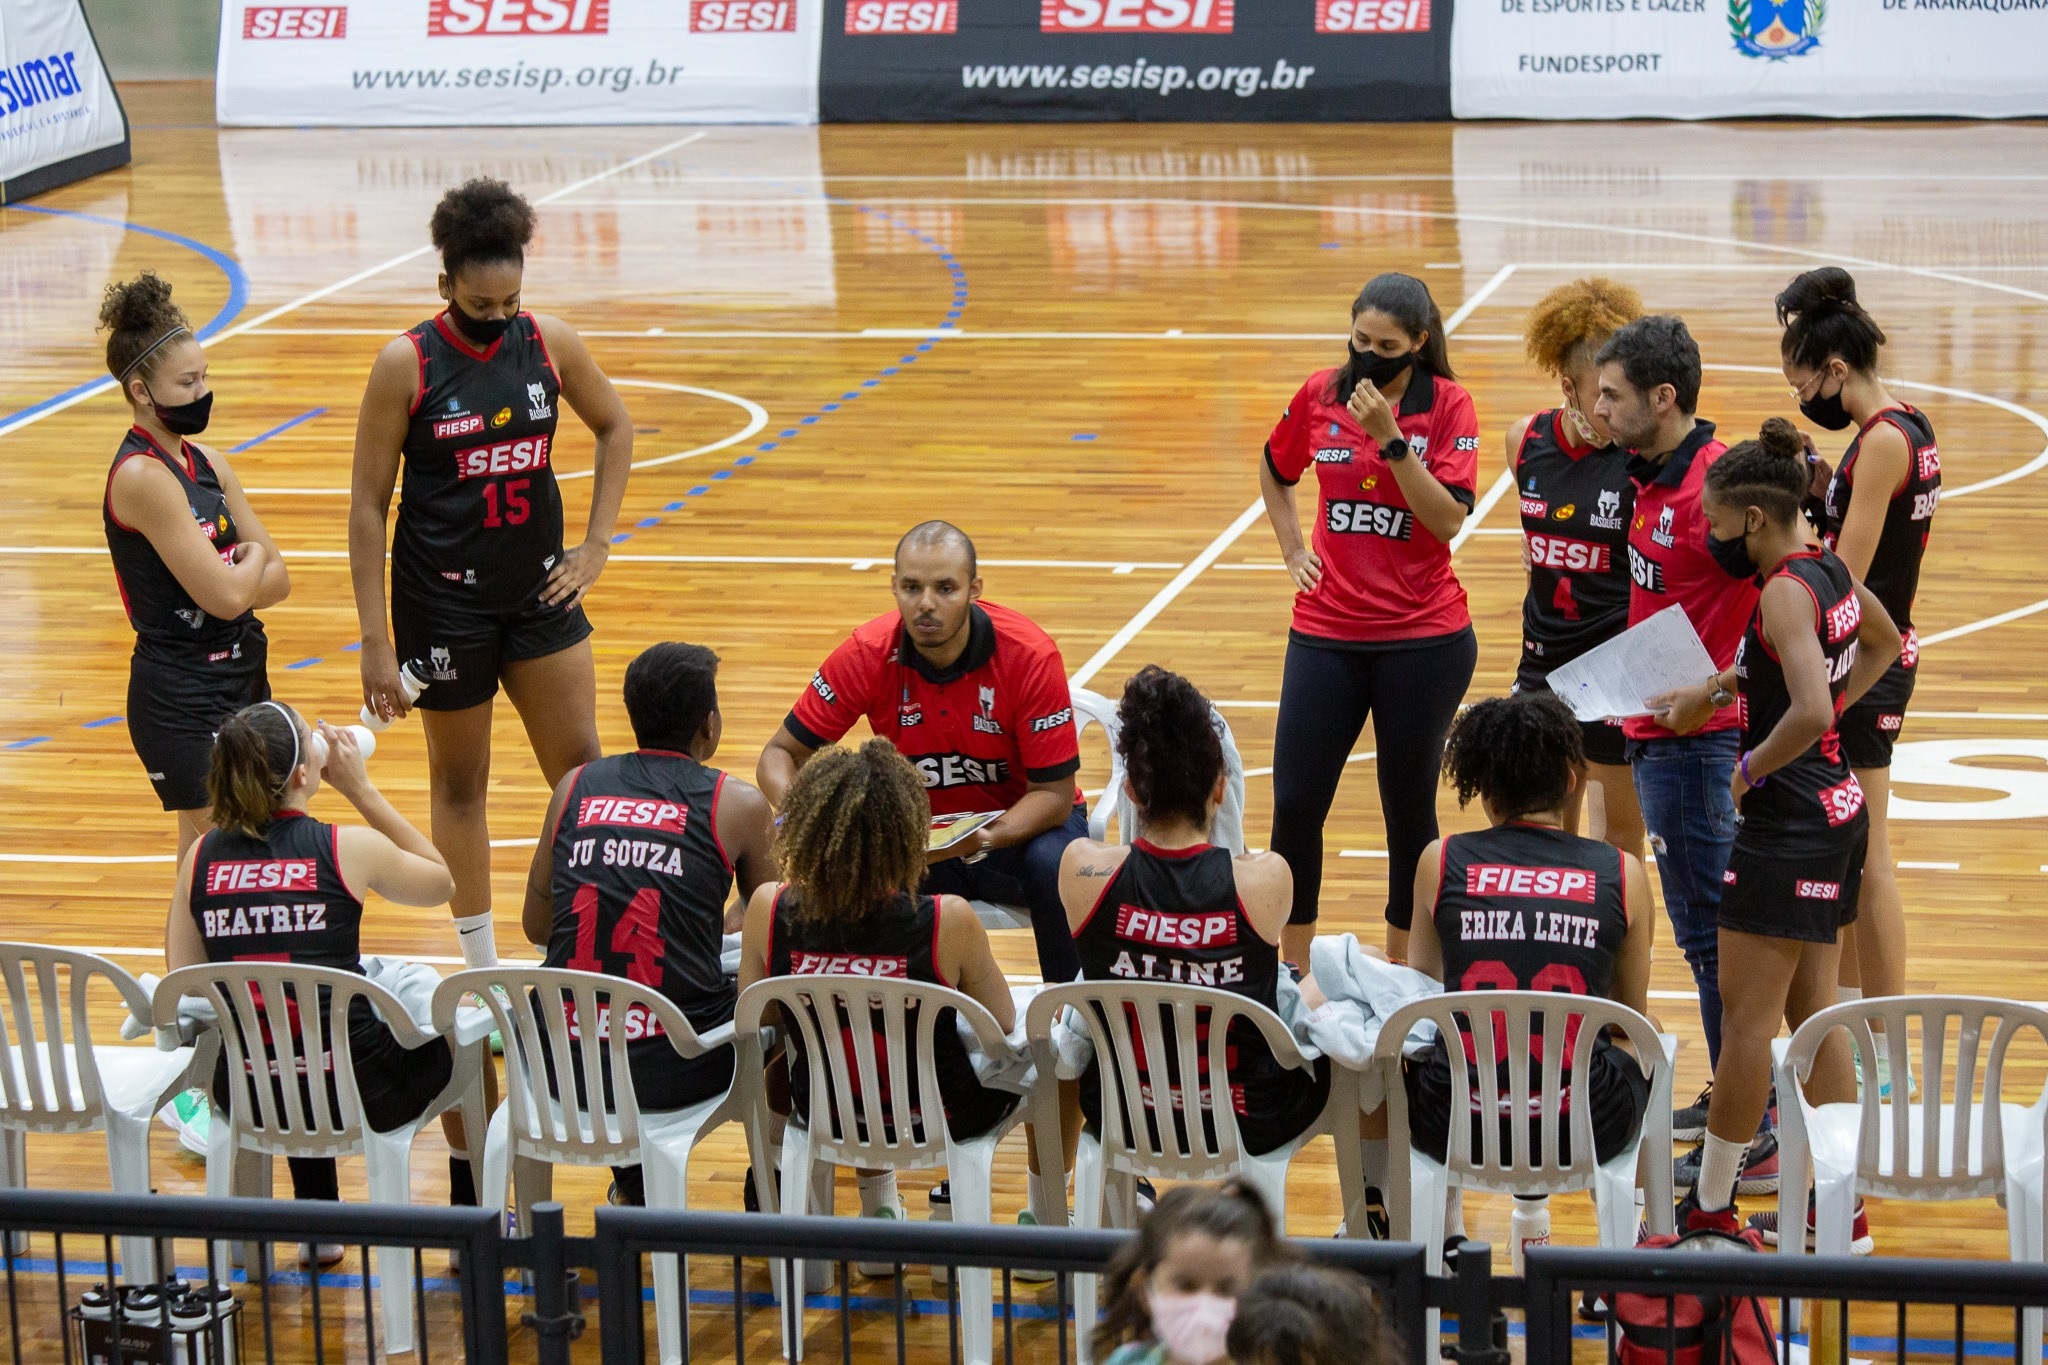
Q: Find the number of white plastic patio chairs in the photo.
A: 8